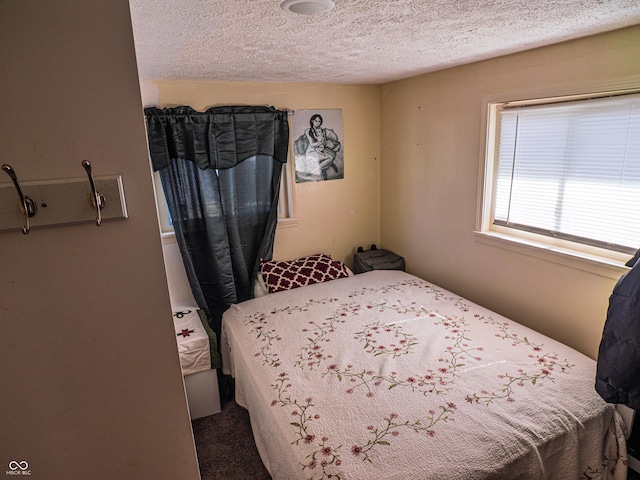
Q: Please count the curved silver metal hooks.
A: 2